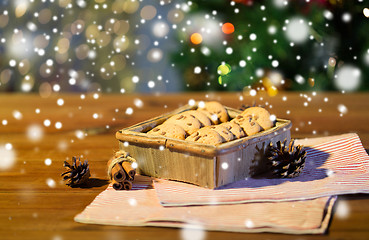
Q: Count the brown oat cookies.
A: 10